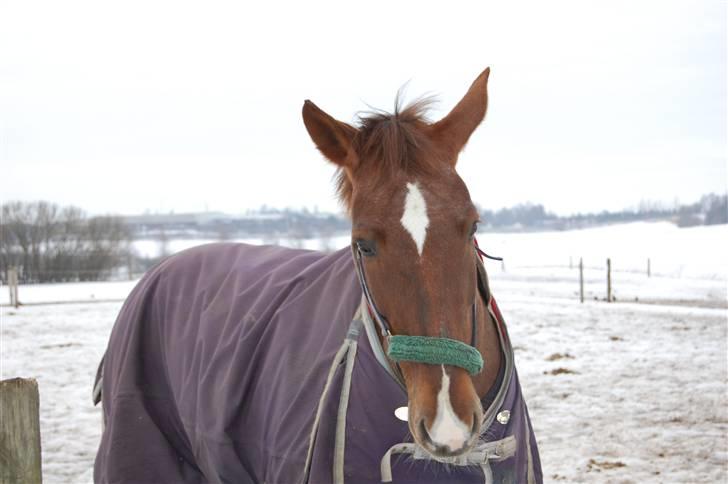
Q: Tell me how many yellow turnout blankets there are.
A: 0